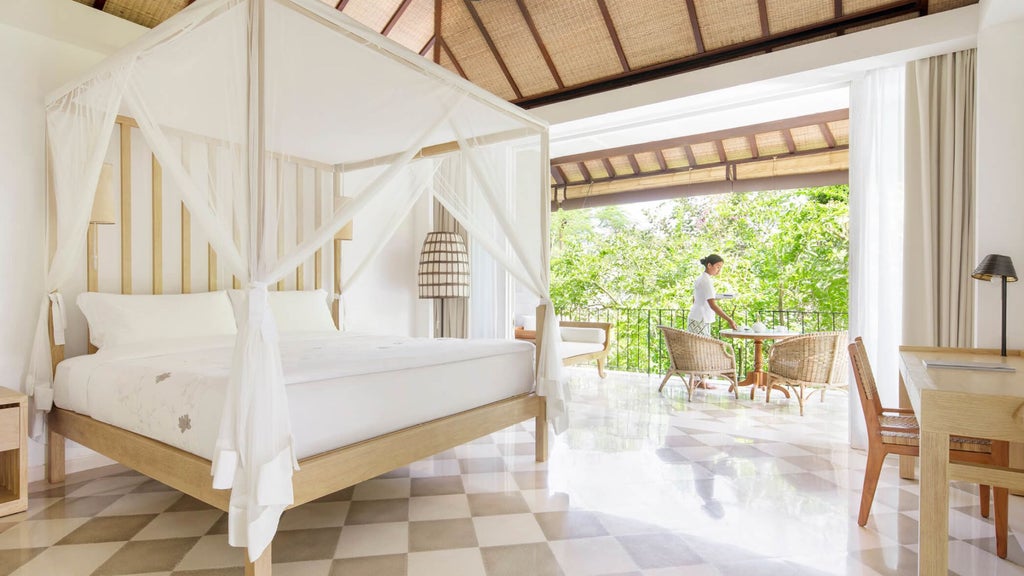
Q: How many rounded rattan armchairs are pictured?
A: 2